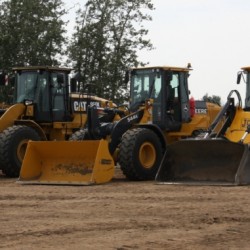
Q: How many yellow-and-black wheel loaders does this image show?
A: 3